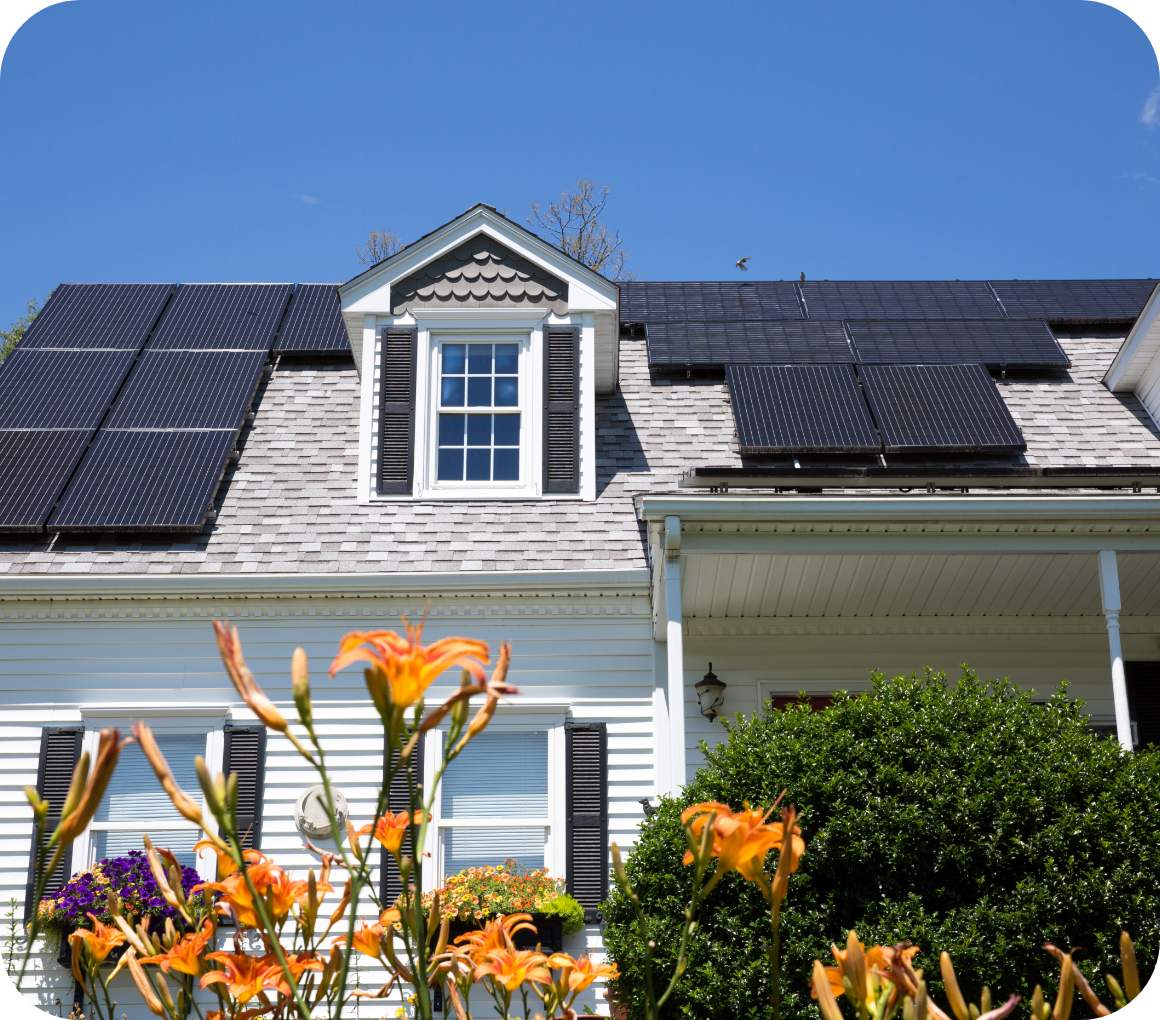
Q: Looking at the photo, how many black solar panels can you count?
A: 14